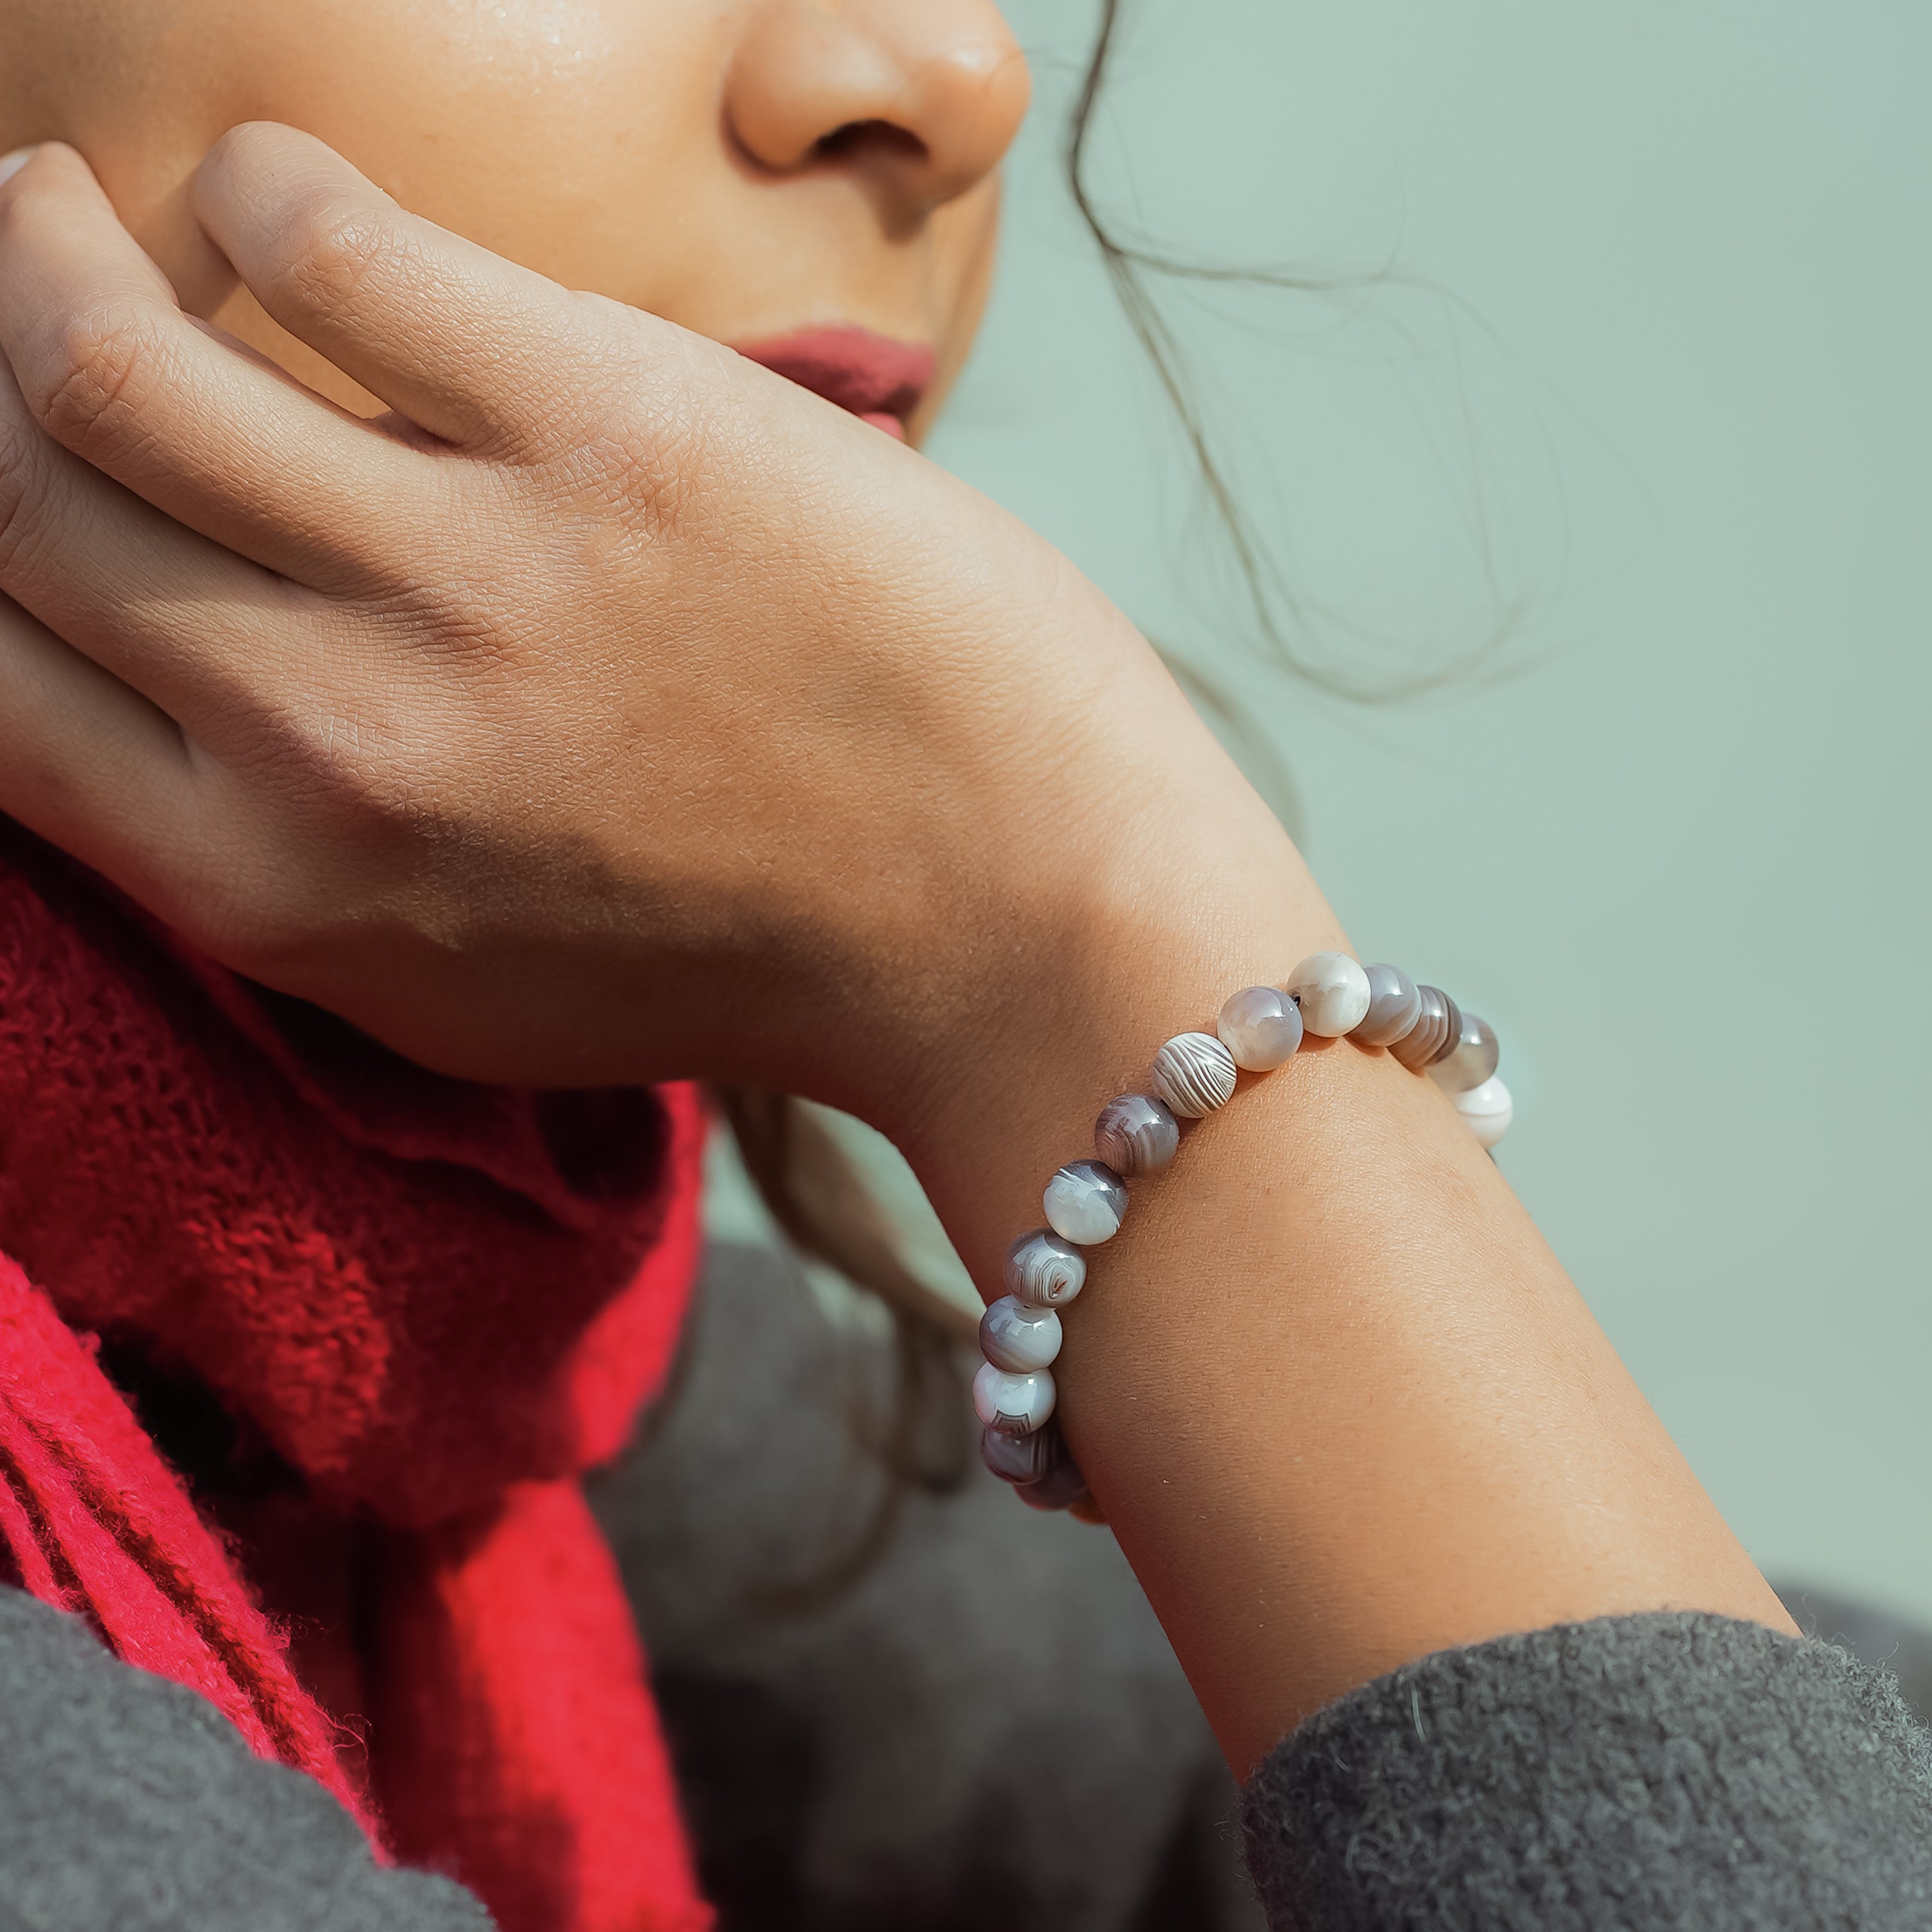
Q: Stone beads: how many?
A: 15